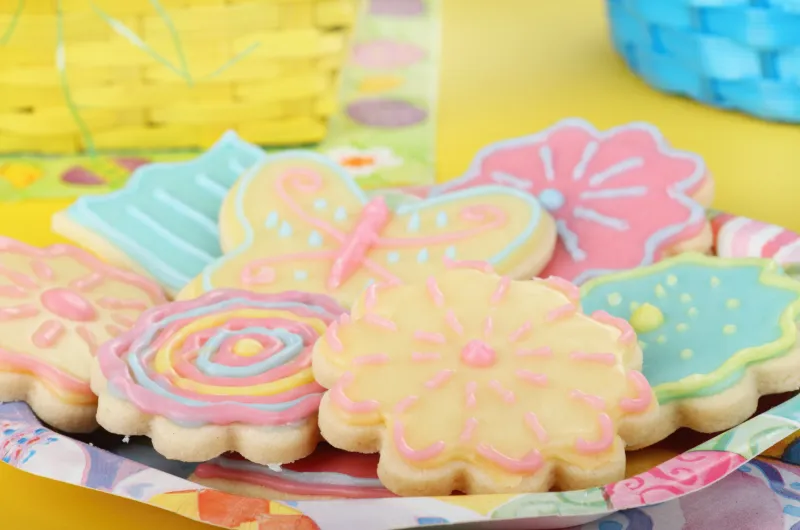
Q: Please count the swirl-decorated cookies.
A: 1